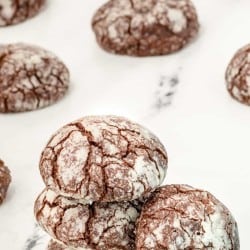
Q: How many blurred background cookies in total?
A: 5